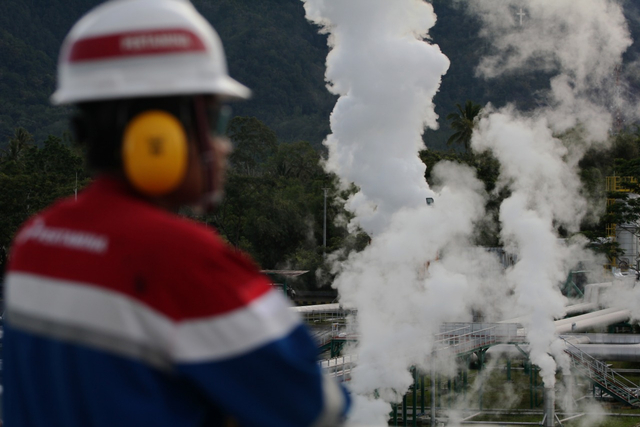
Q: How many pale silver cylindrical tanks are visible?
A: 1